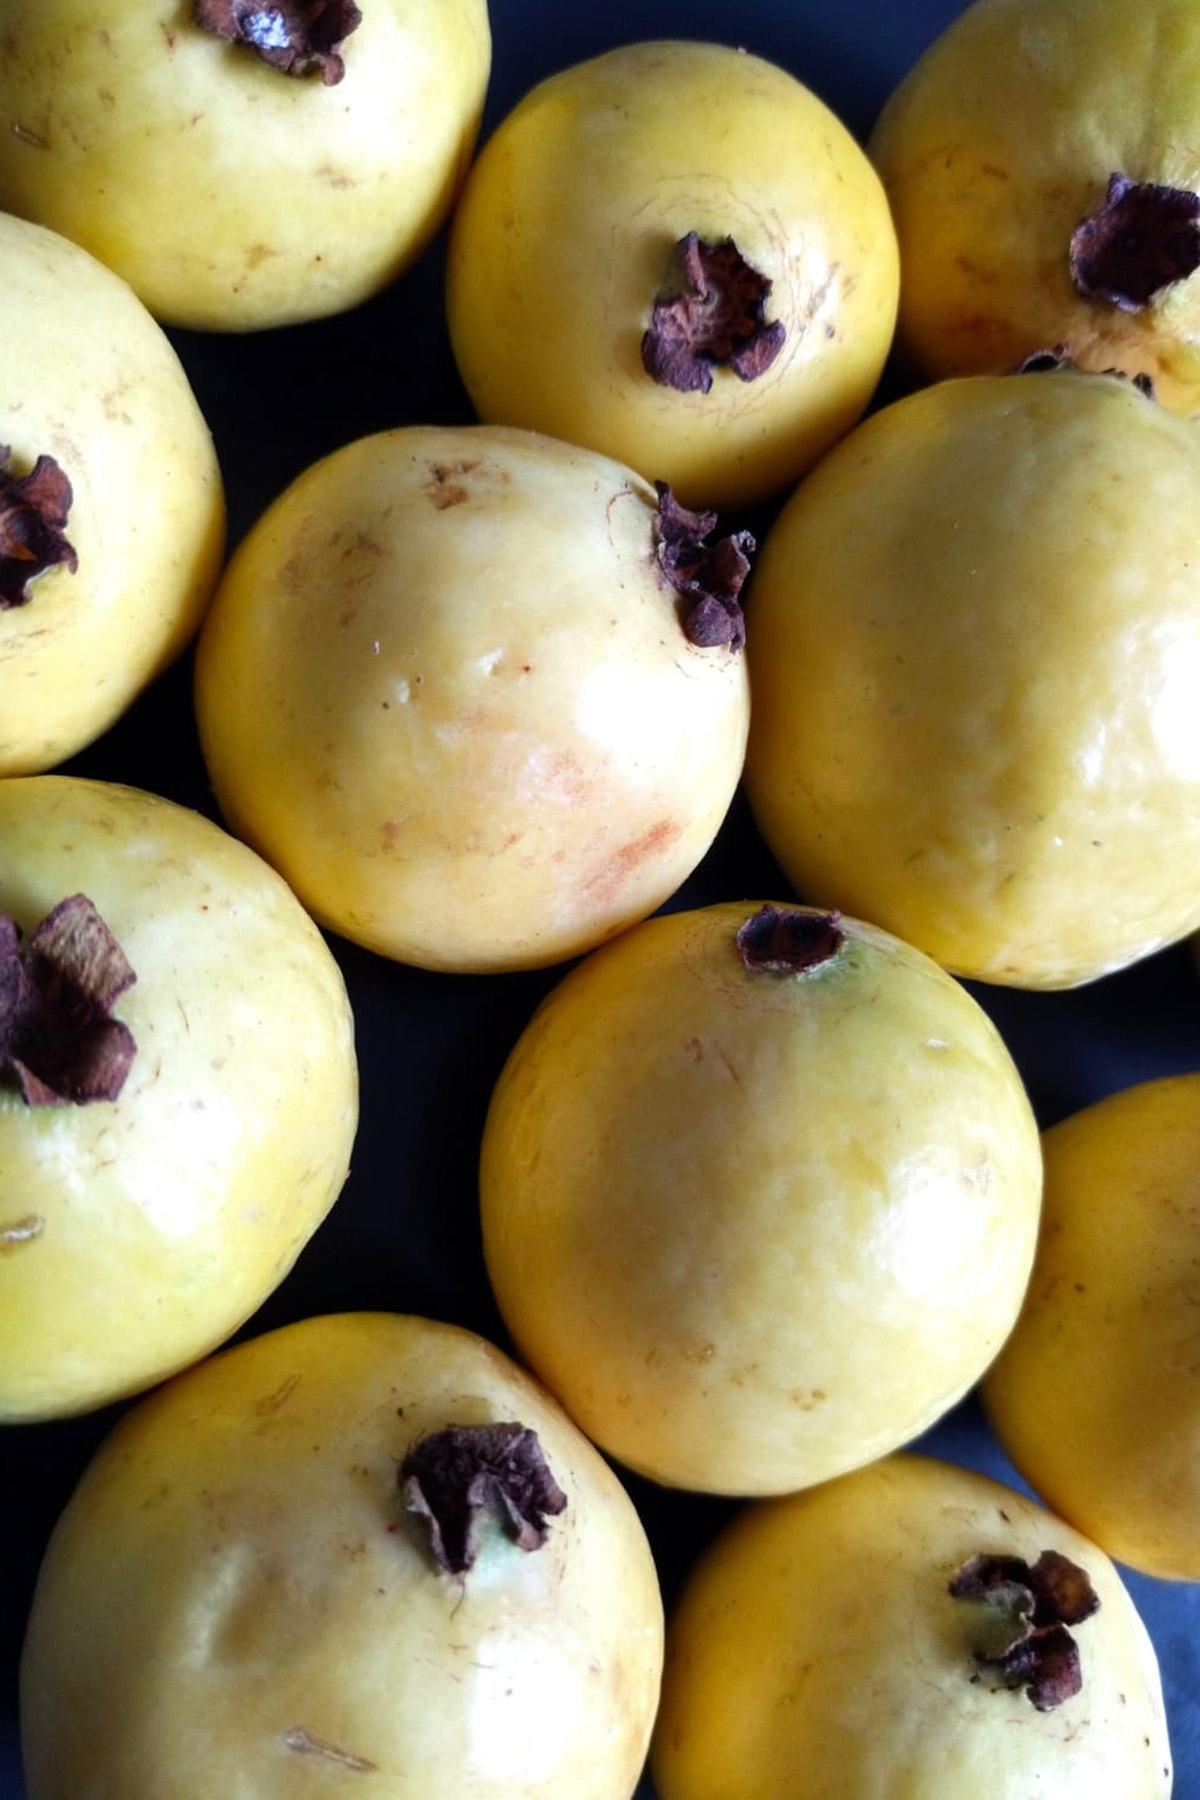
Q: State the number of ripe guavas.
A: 11